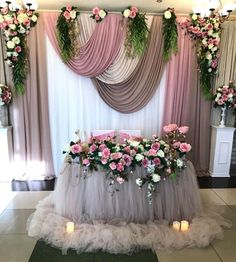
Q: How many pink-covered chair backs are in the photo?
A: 2